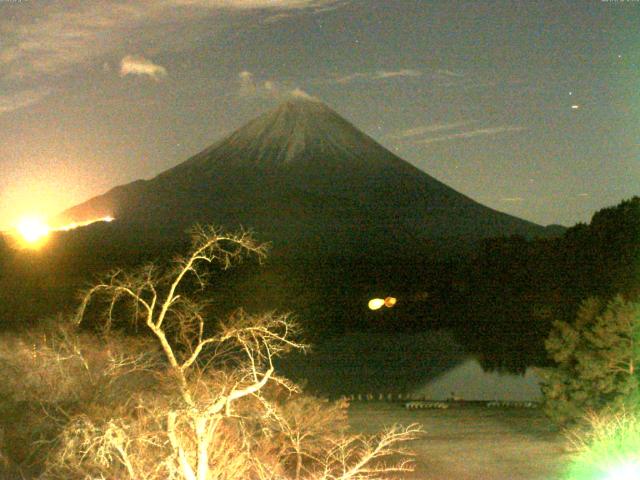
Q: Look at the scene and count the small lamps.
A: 2